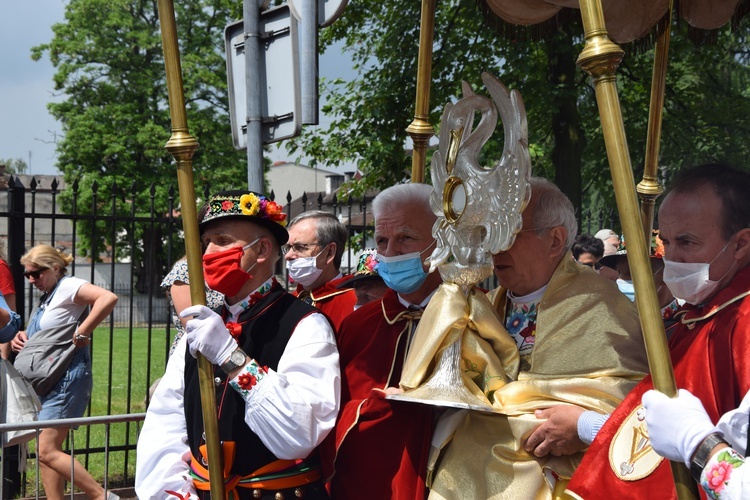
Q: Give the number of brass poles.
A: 4